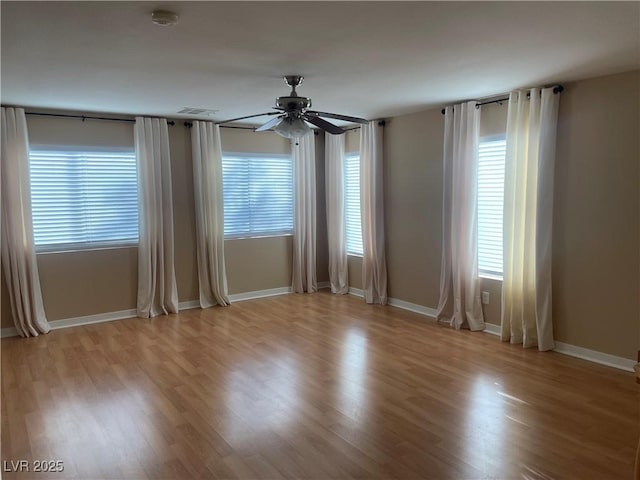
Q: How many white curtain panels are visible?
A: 8